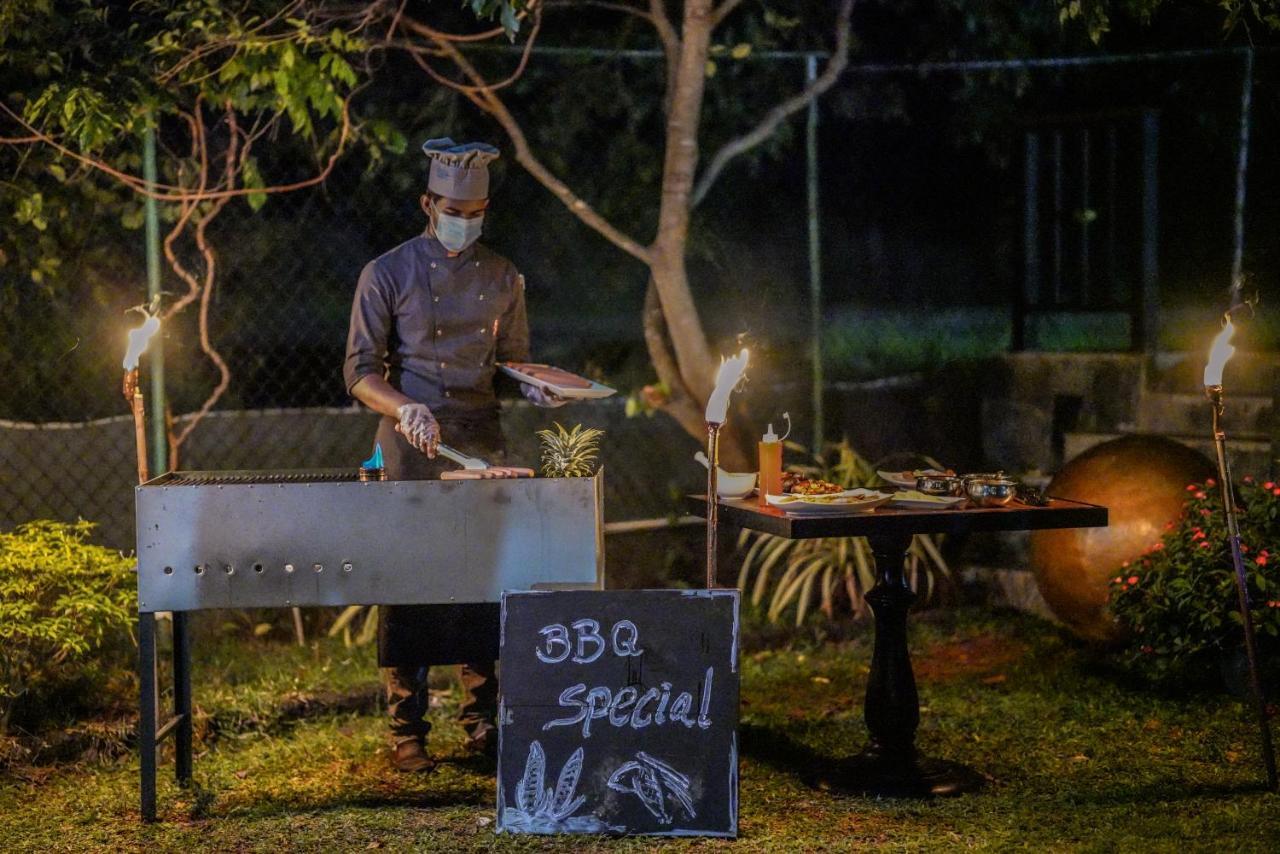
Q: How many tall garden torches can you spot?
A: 3